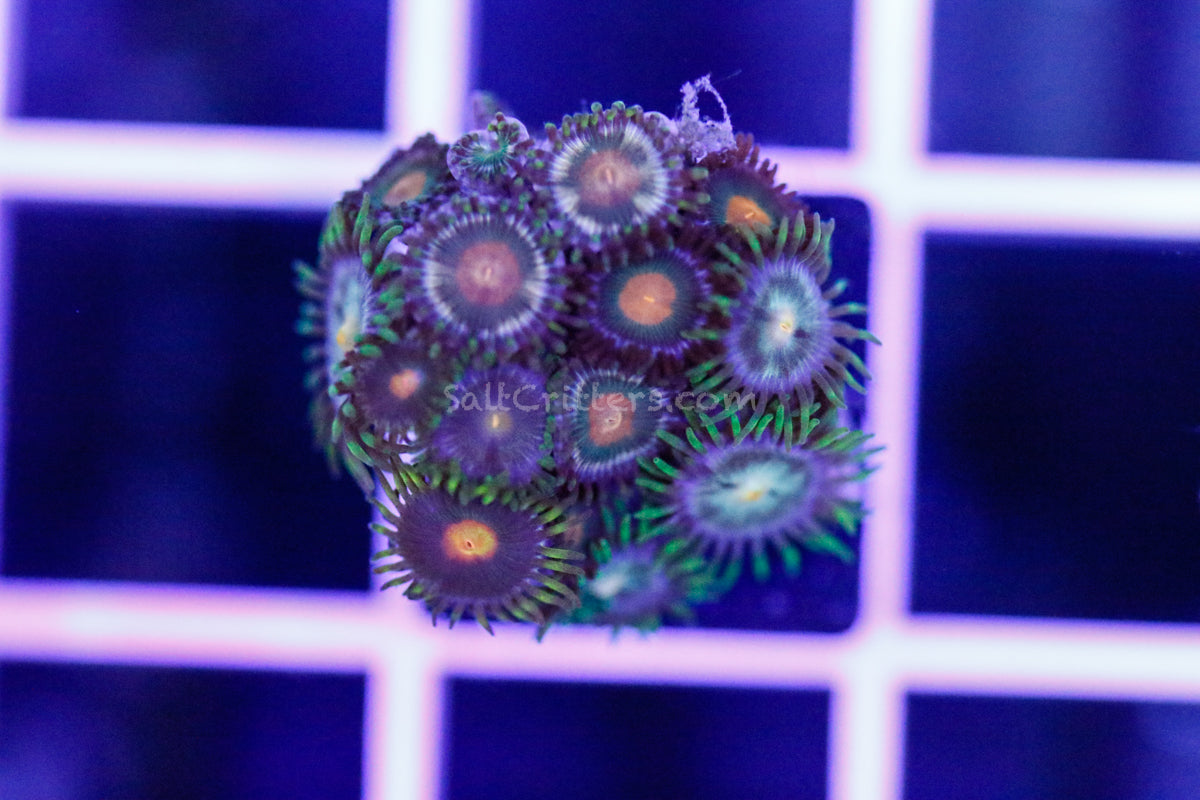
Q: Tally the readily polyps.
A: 14